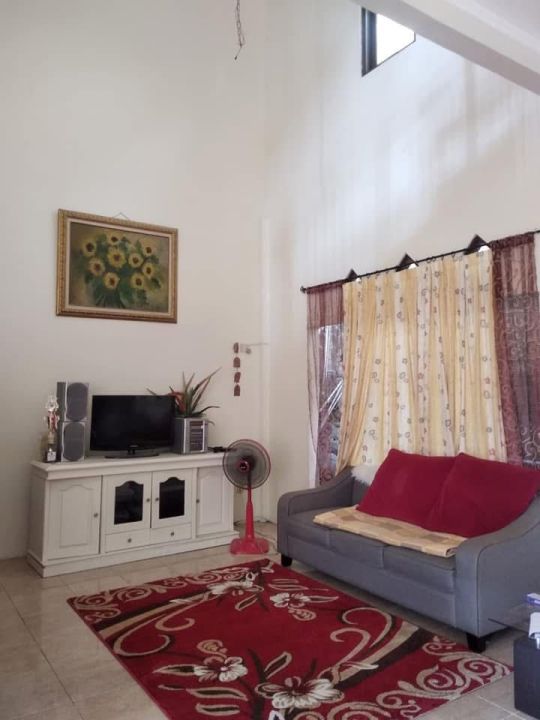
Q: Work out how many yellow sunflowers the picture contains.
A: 9